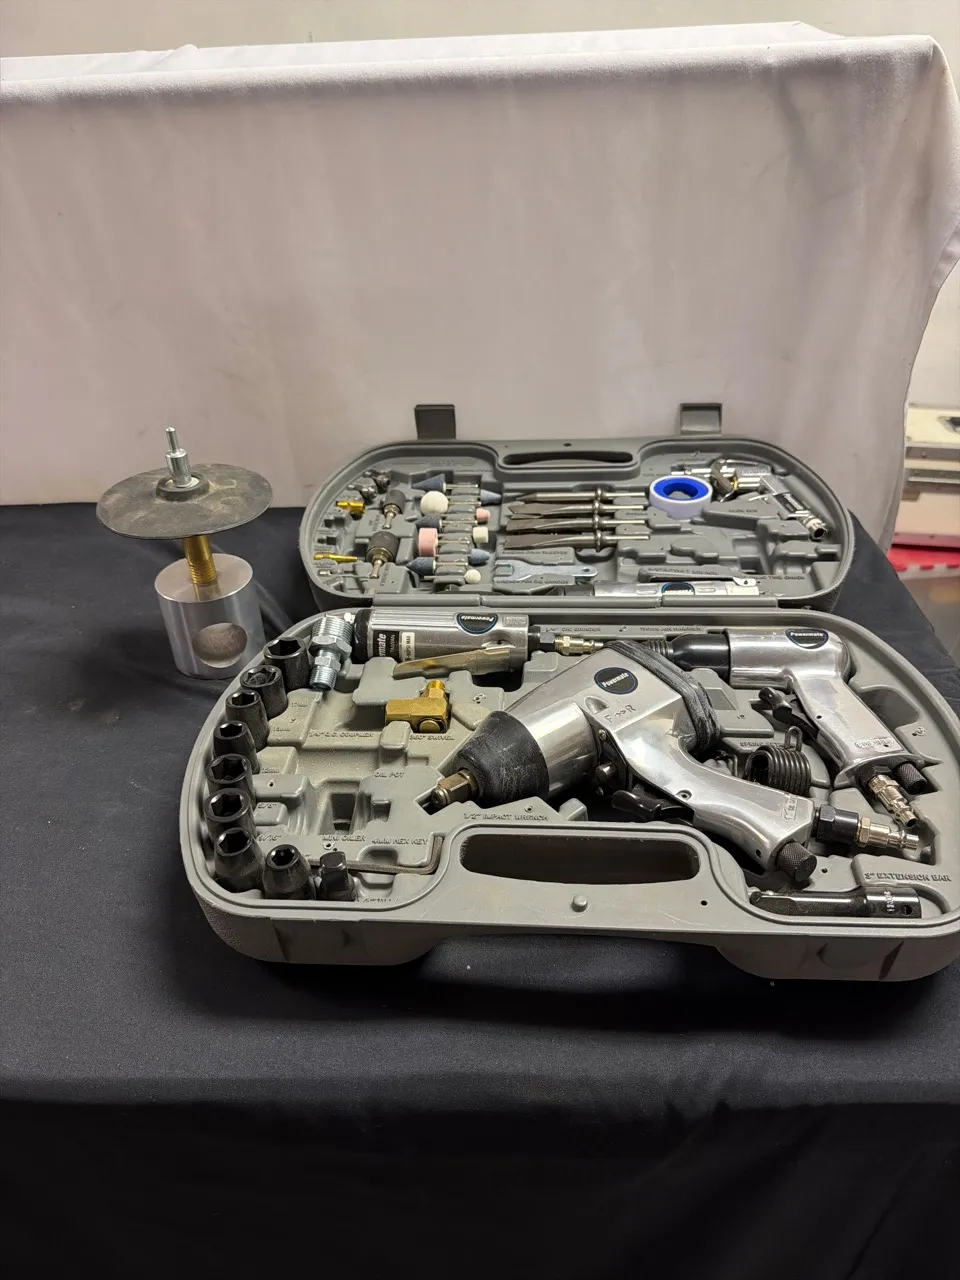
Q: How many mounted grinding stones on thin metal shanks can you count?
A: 10